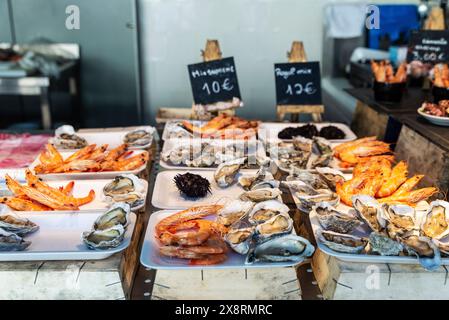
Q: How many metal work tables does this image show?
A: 1